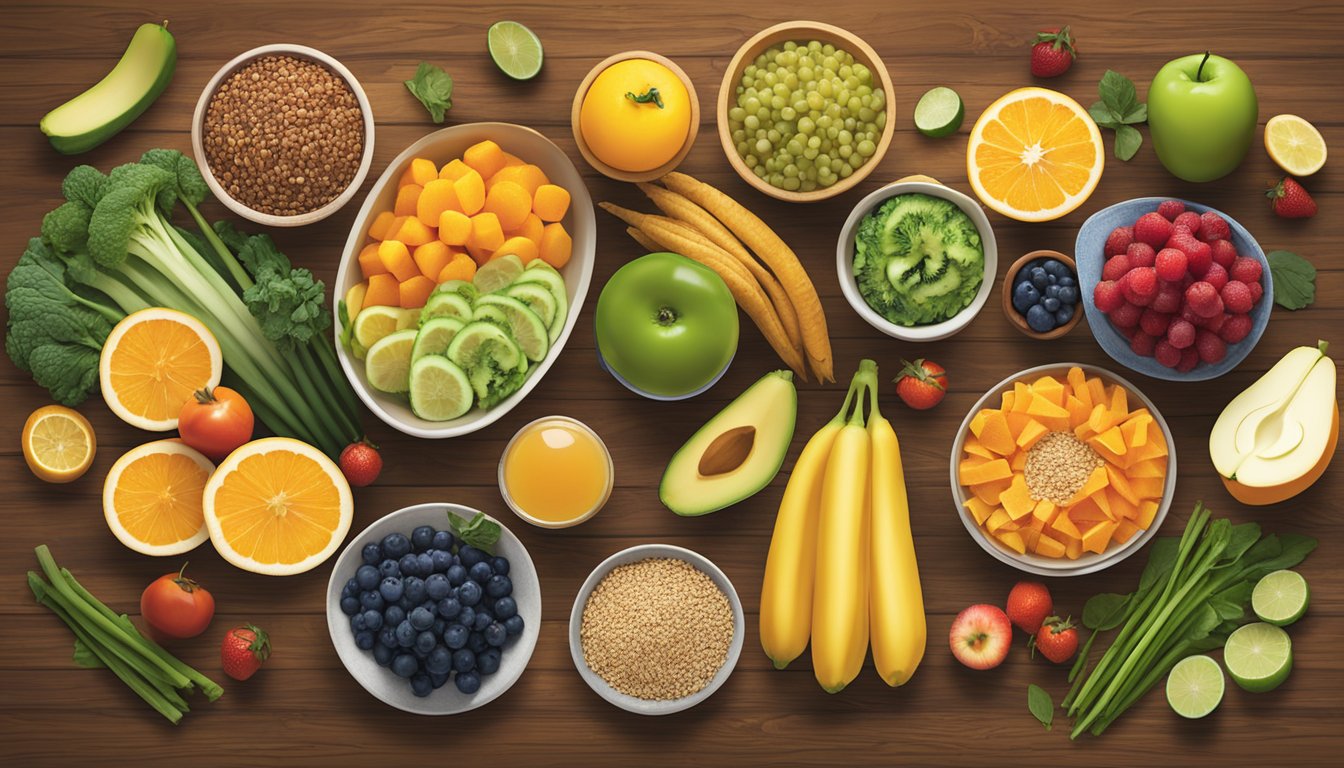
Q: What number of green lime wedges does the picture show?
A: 5